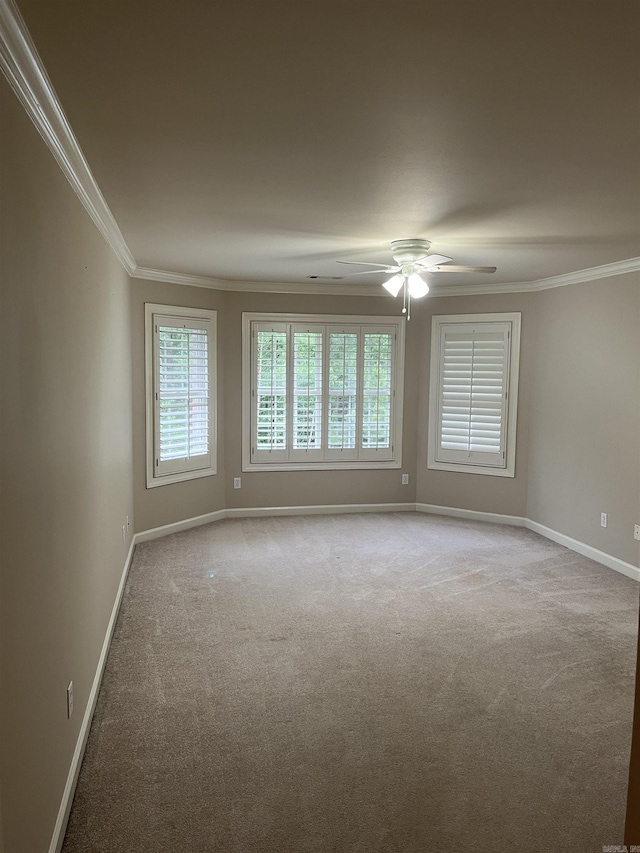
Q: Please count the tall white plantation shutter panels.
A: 6